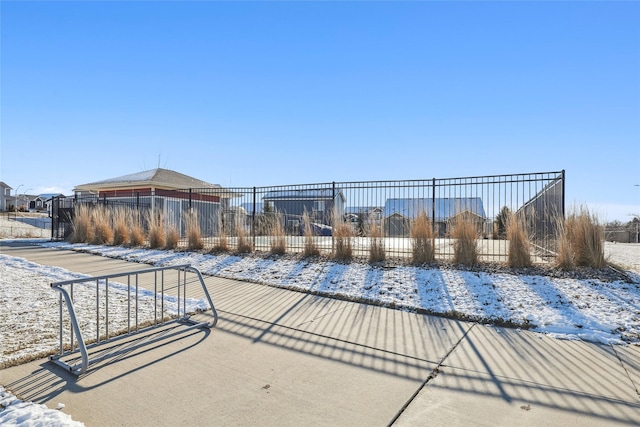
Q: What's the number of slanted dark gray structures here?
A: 1